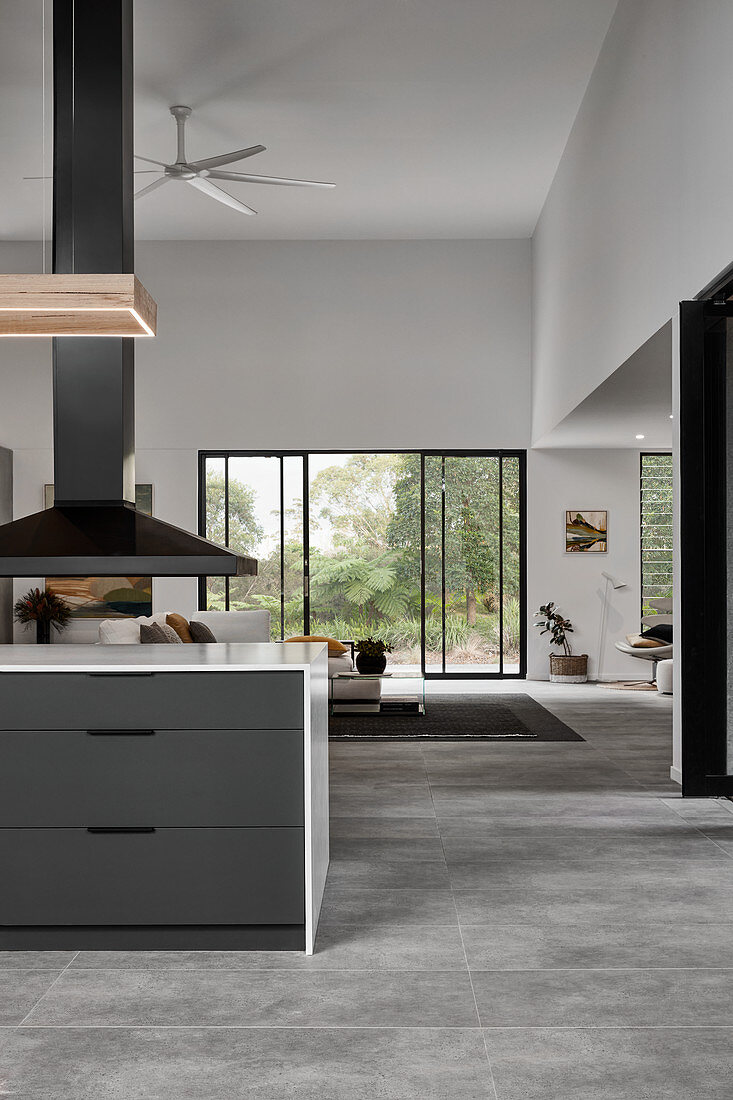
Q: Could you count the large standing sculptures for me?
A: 0